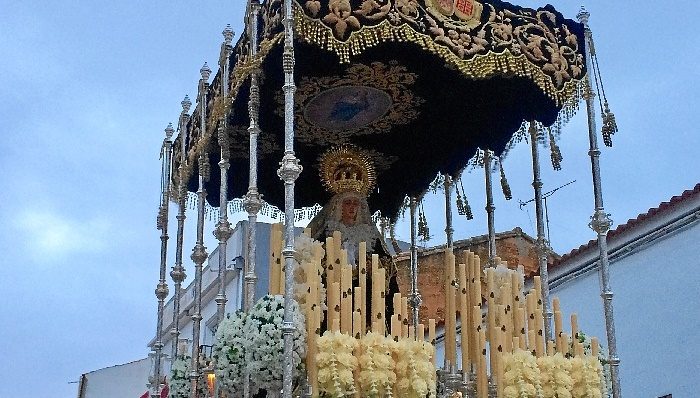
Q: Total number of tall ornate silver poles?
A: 11